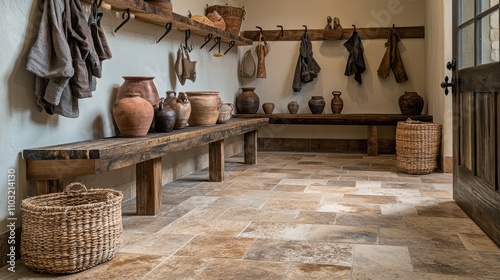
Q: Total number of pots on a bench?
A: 13